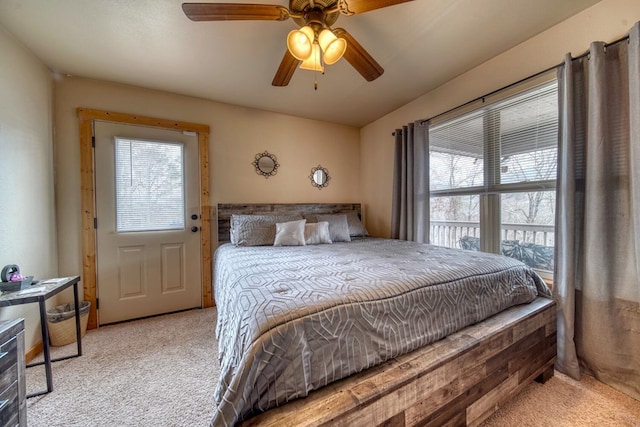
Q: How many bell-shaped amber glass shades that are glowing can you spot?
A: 3